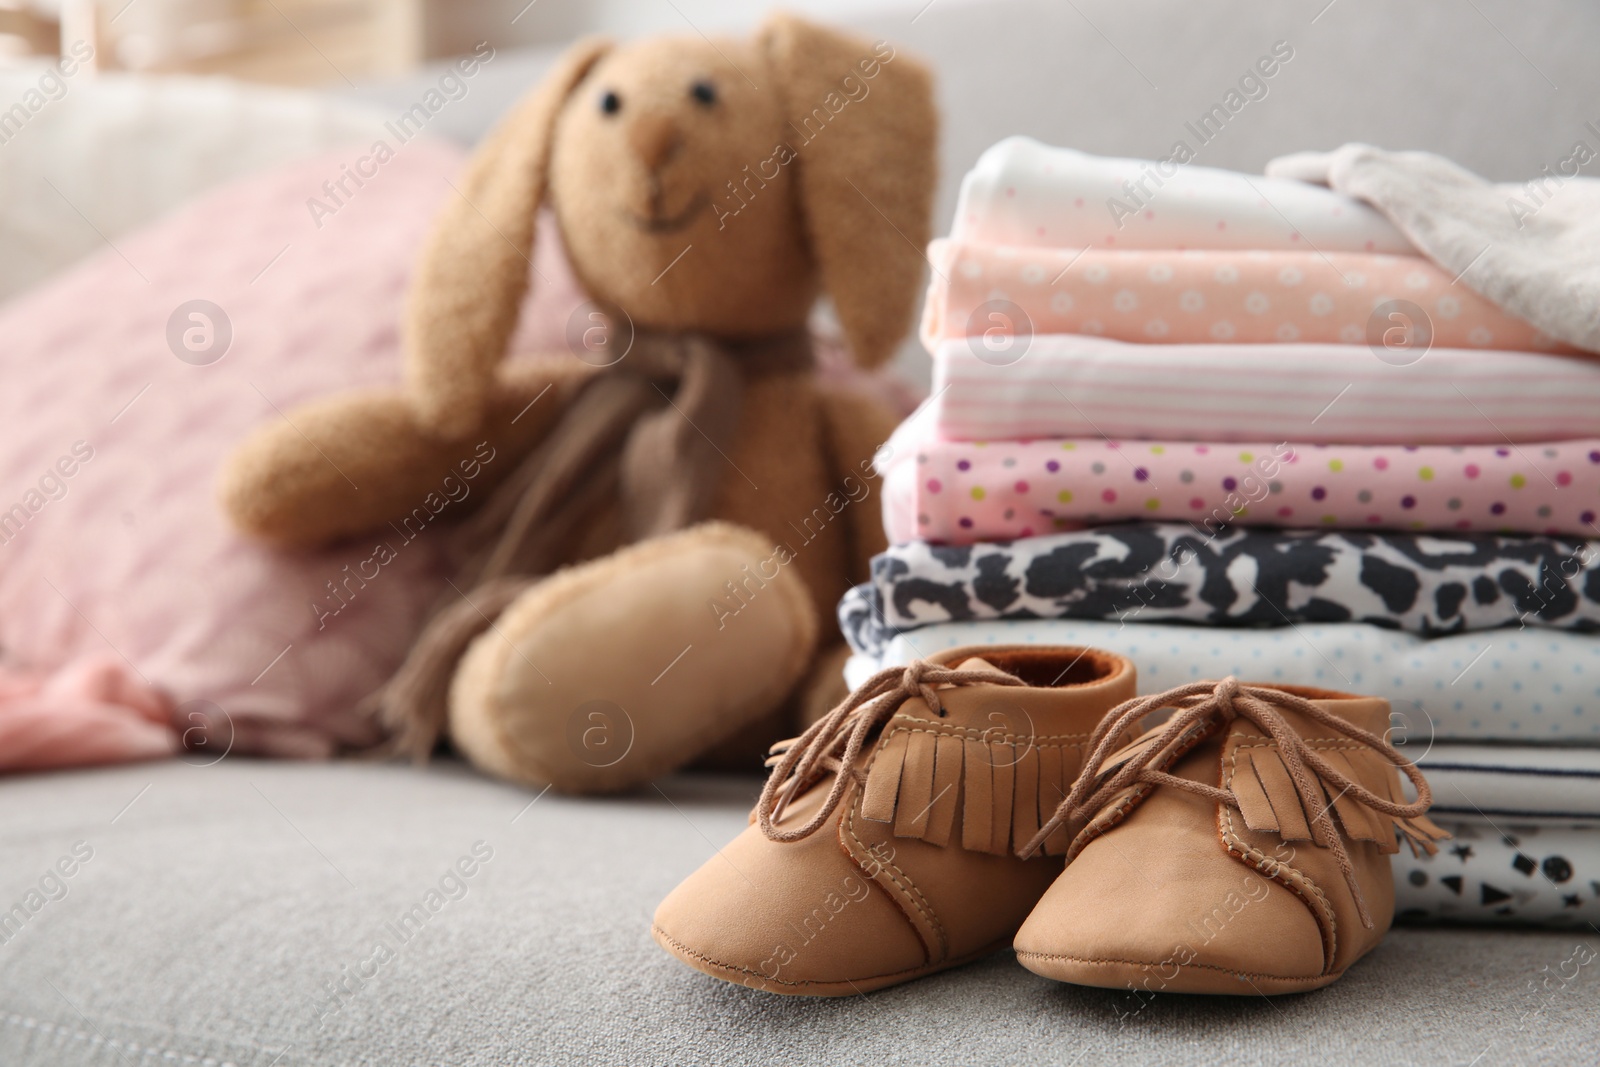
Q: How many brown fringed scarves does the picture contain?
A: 1